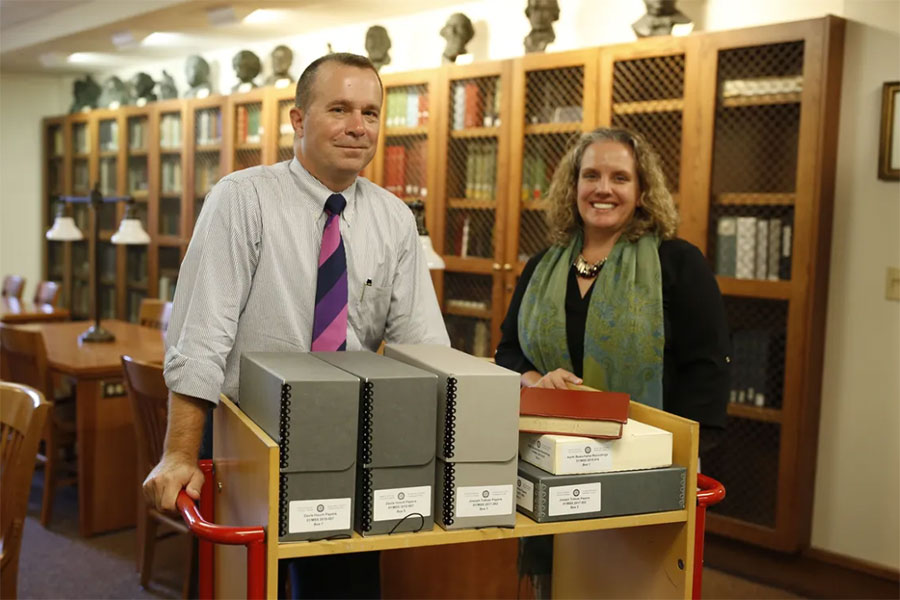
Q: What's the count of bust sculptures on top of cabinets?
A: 11